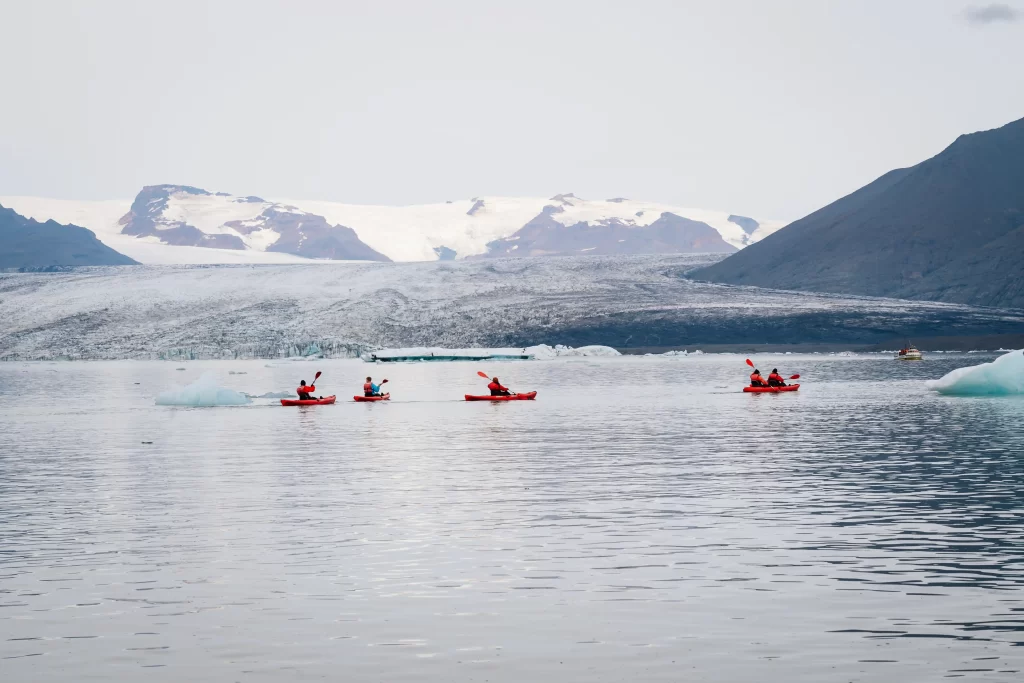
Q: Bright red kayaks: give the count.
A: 4